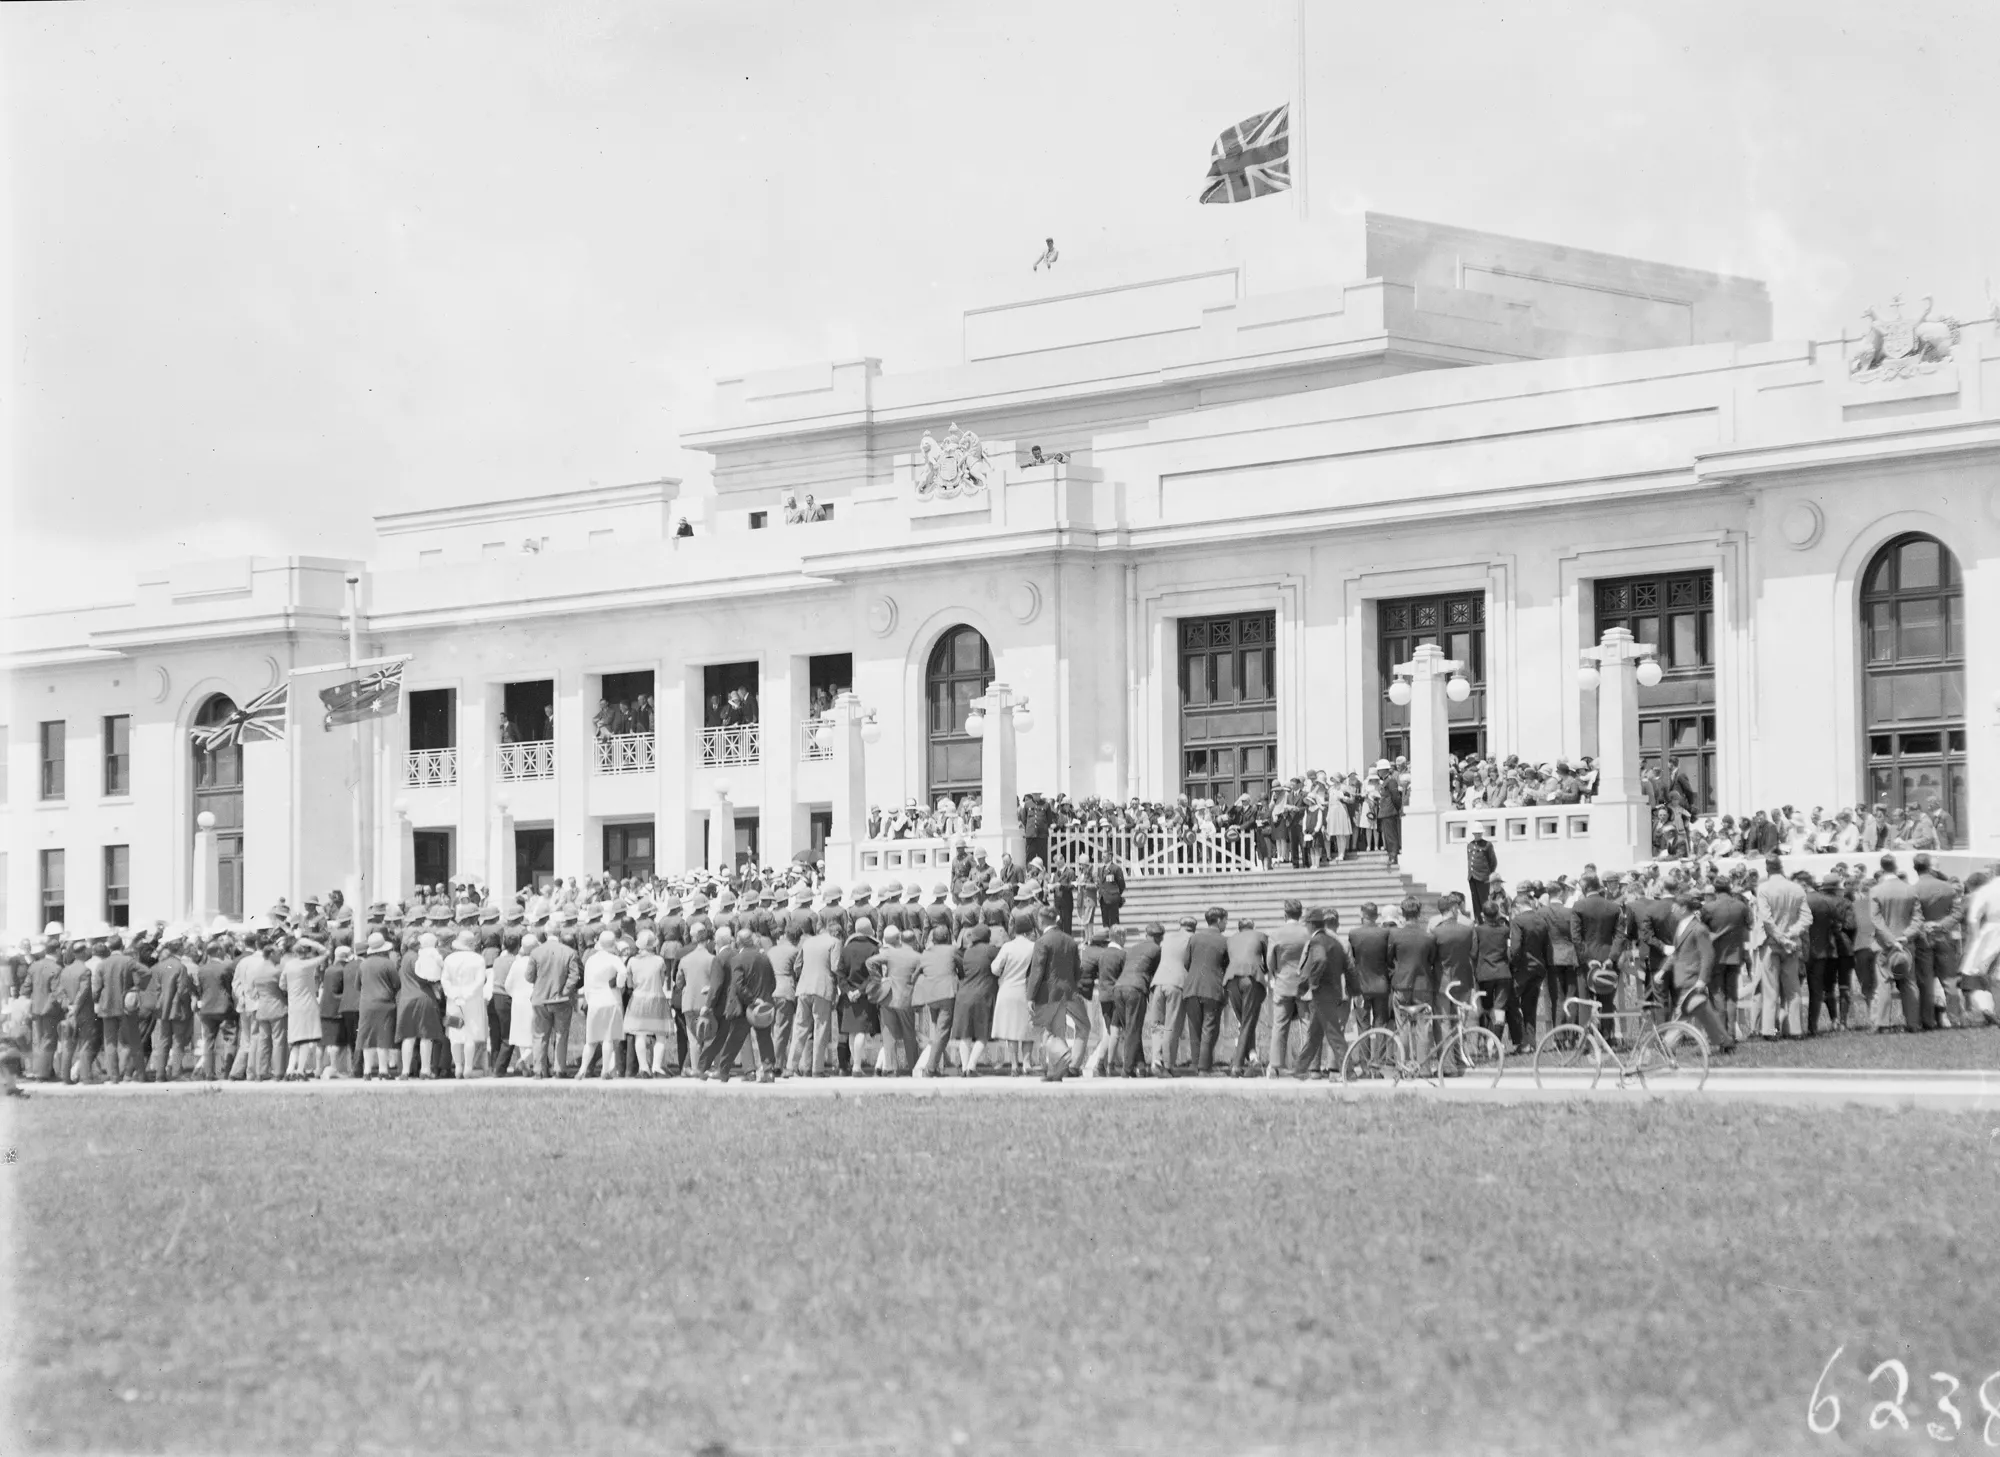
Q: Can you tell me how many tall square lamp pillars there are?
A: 4